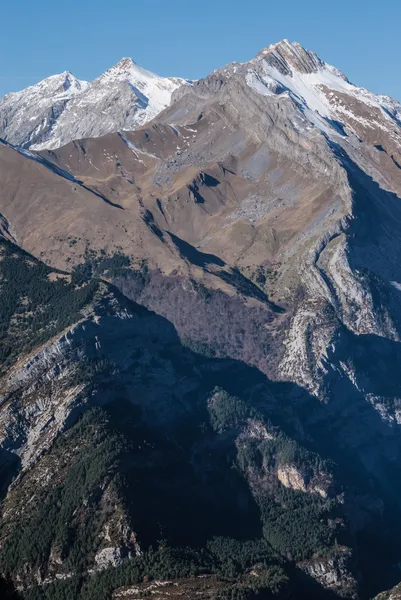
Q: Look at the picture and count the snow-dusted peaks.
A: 3